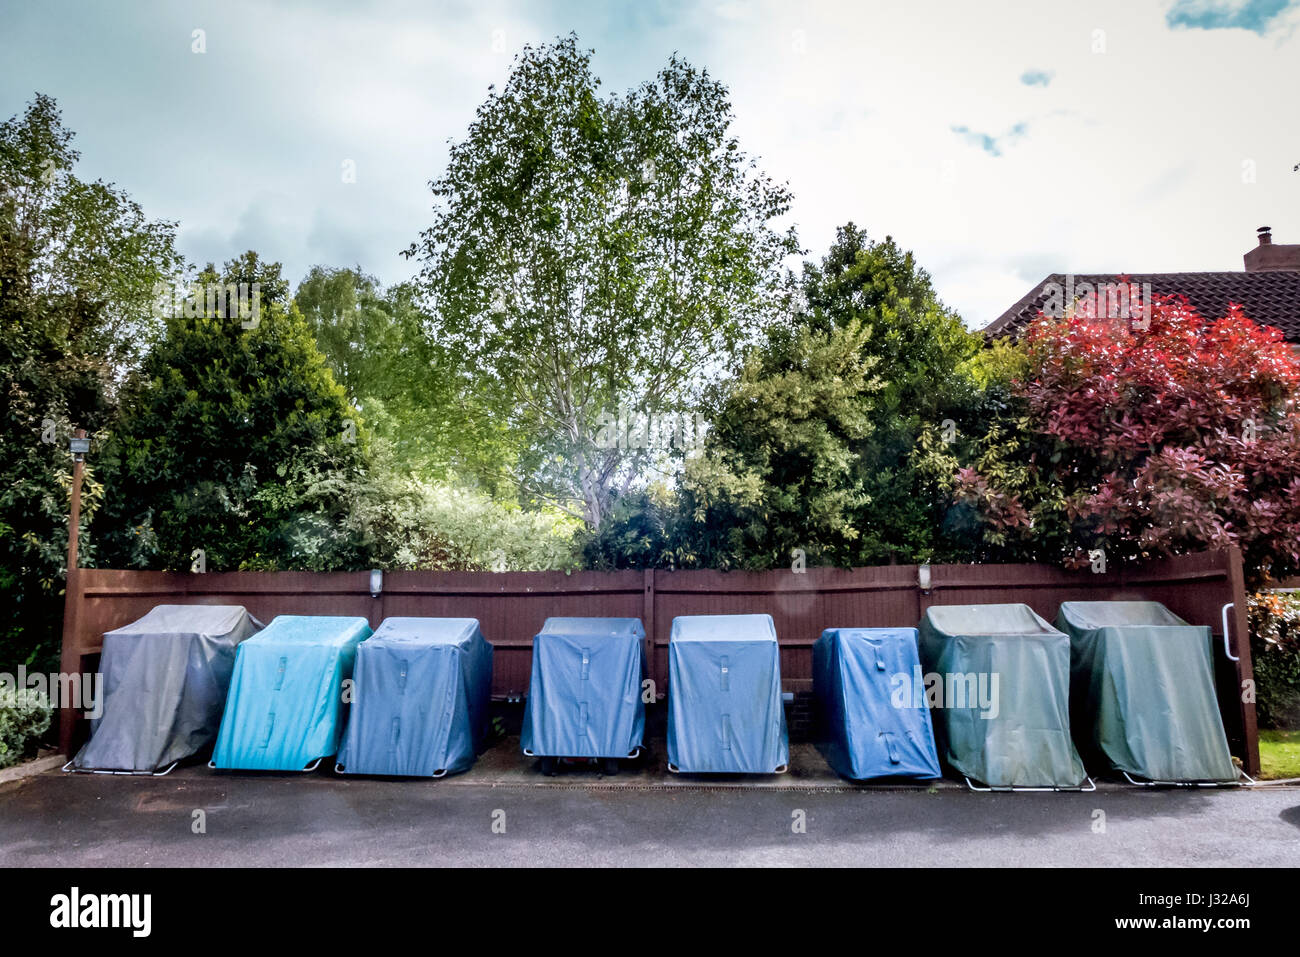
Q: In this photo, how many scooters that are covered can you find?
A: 8